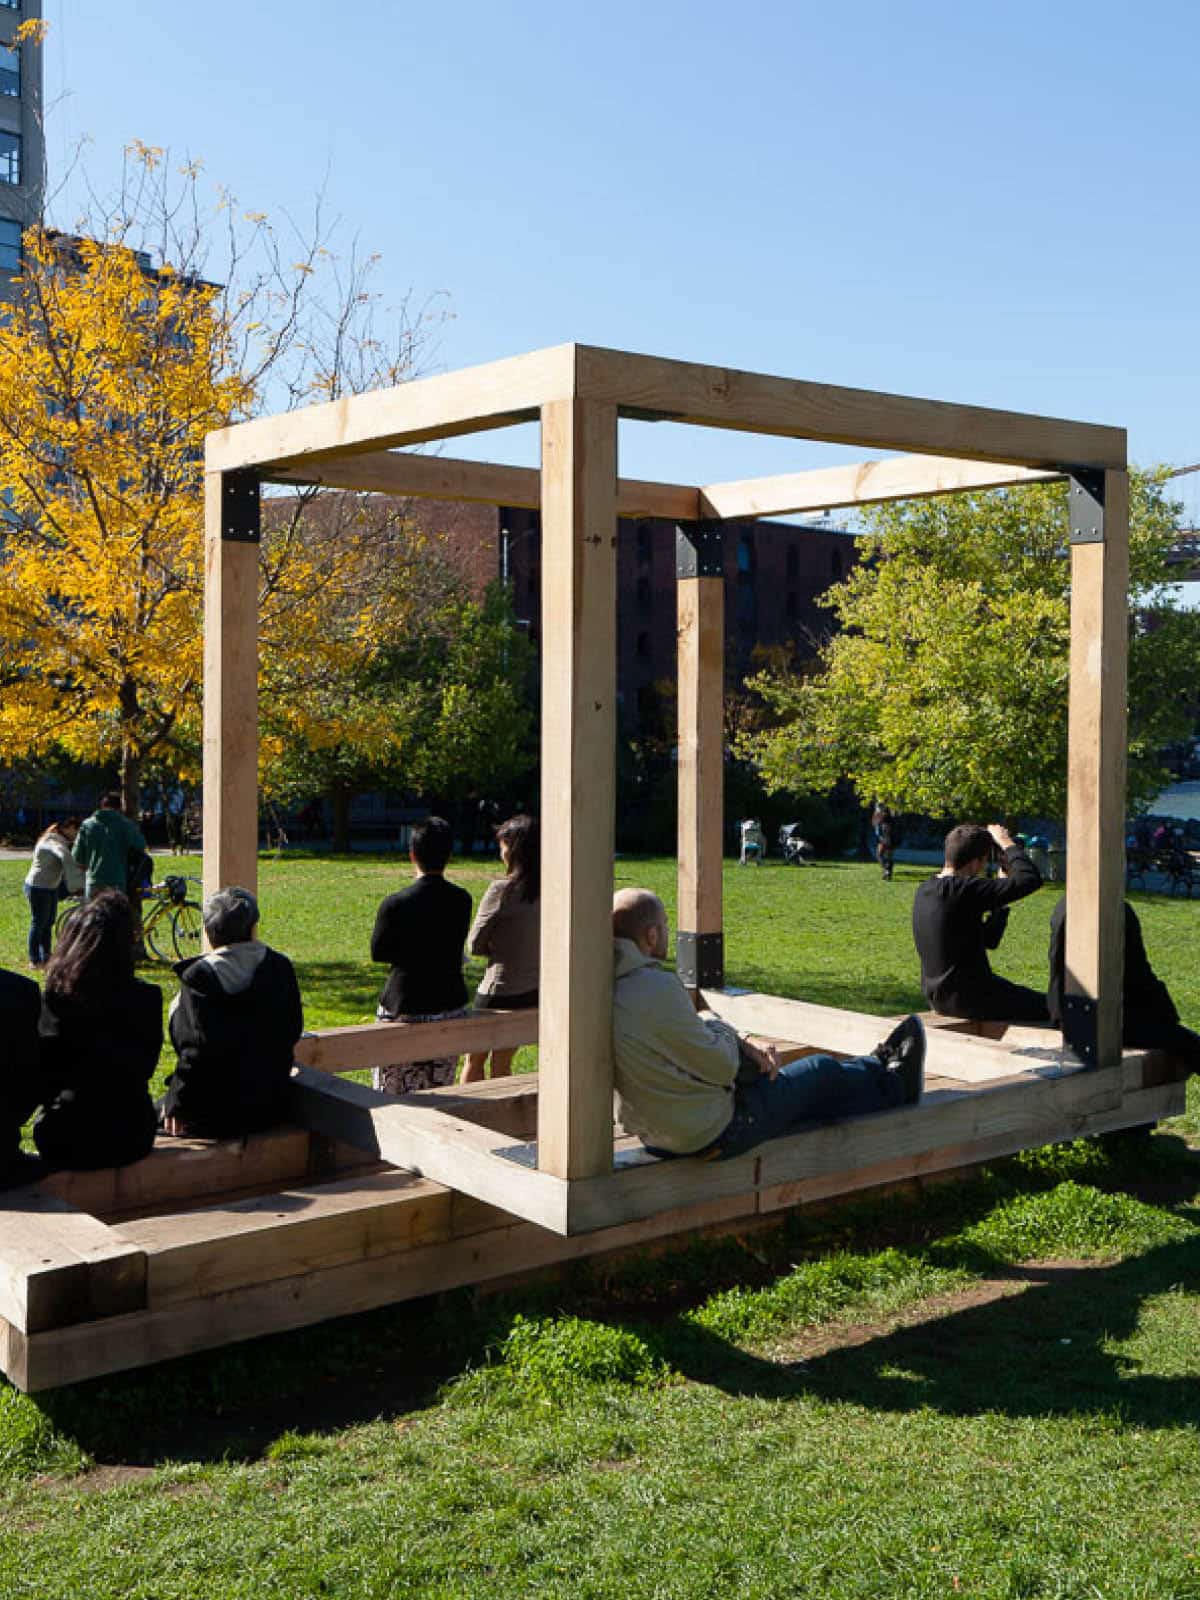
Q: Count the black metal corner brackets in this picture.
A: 5